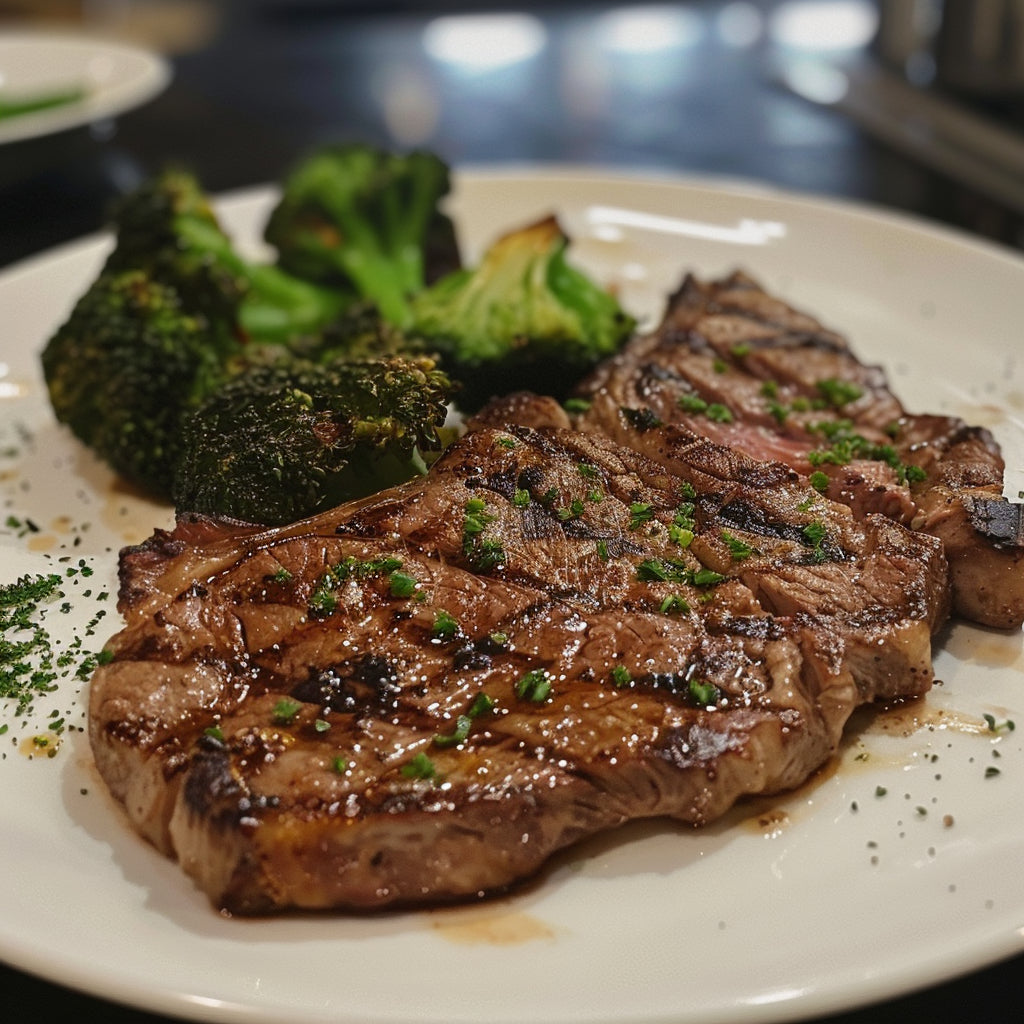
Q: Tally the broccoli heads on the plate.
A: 5